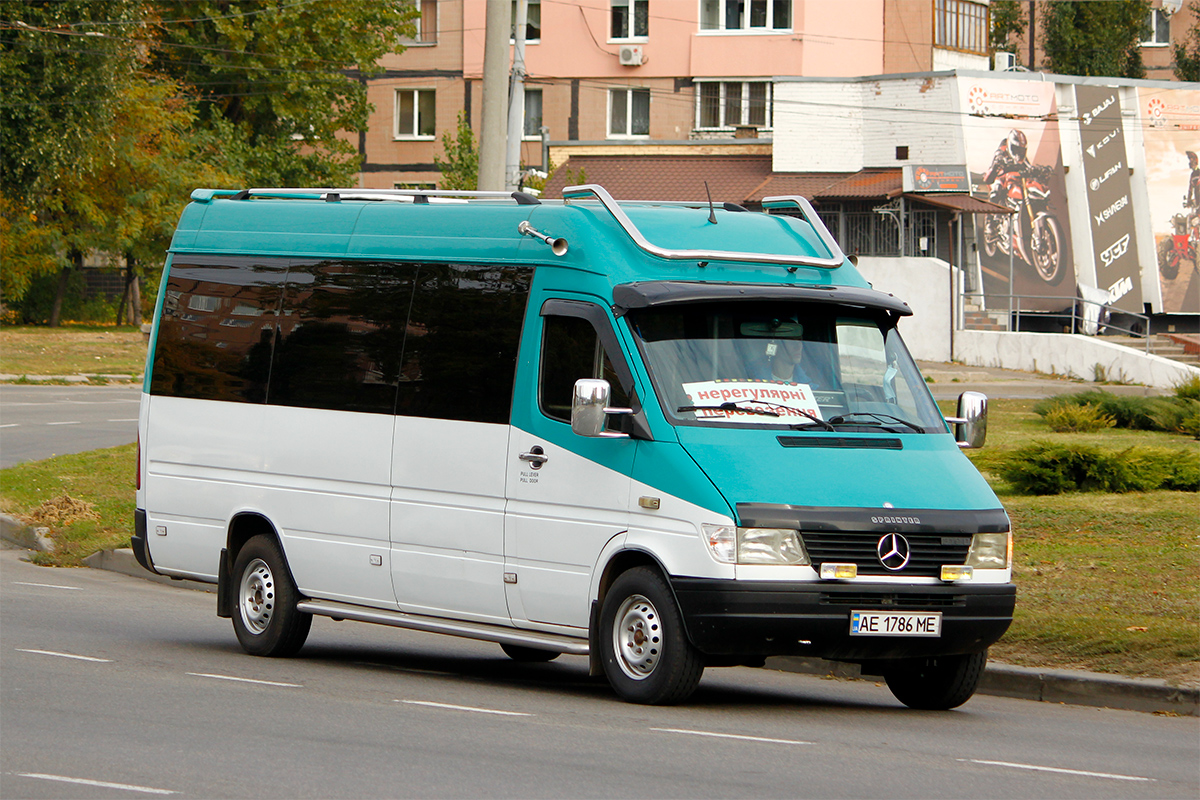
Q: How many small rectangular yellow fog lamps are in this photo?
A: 2